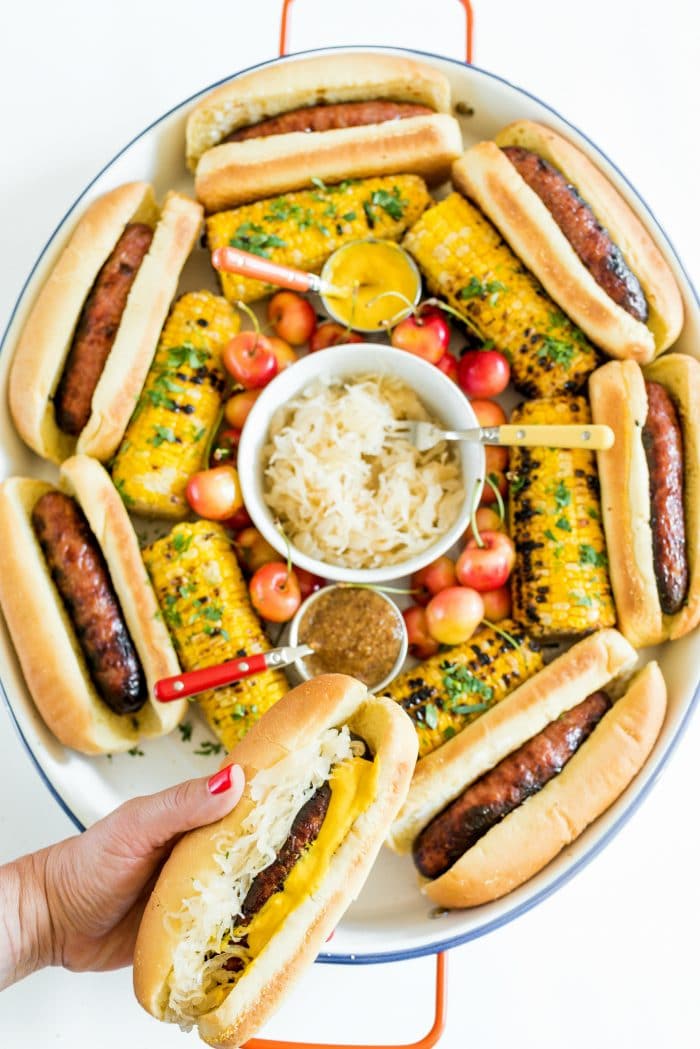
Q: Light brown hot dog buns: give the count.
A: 7